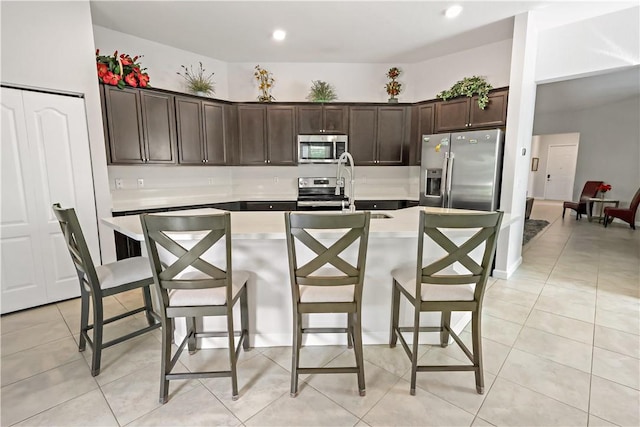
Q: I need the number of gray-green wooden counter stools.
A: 4